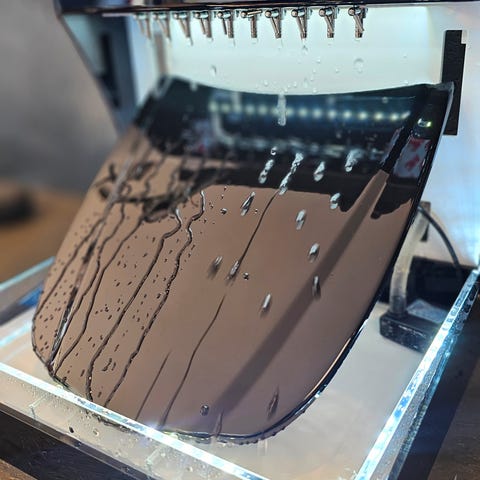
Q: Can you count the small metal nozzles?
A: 10